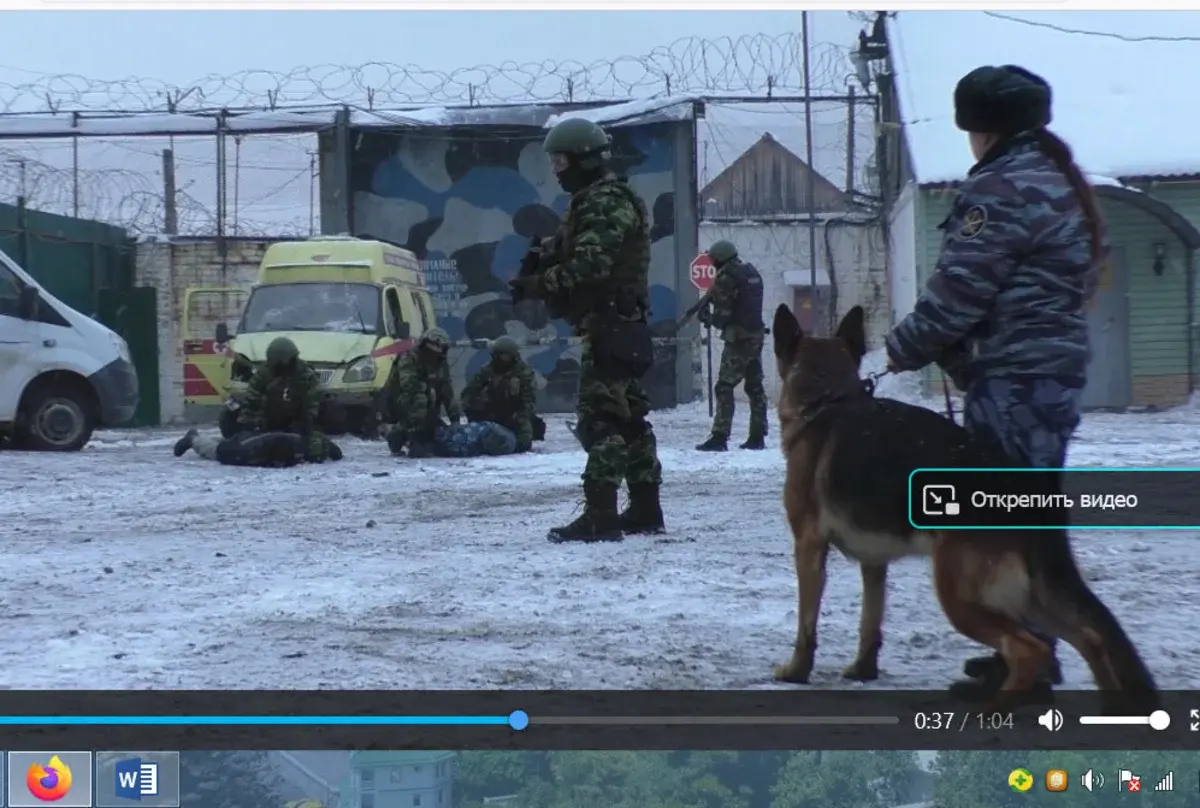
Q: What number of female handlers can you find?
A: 1